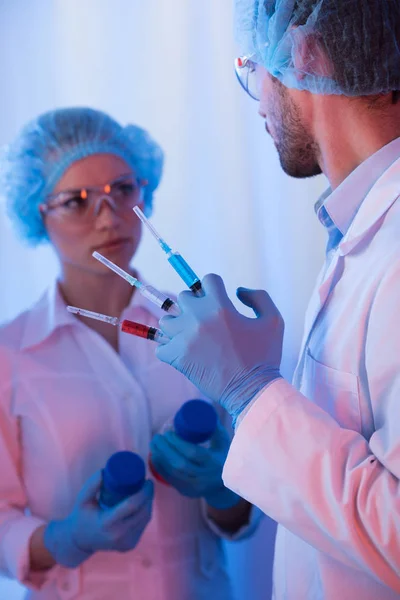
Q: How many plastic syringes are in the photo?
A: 3